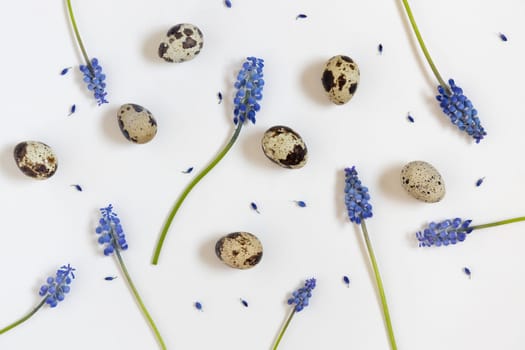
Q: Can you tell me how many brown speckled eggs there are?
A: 7